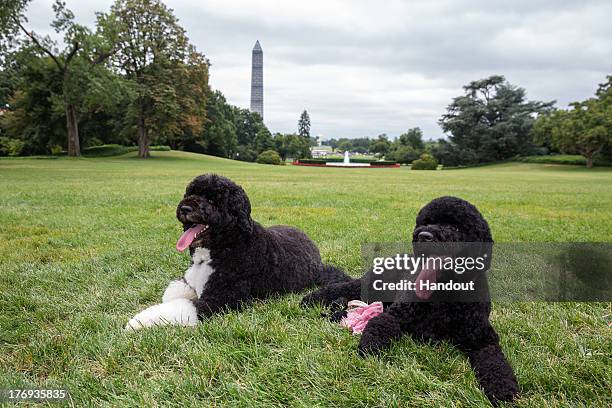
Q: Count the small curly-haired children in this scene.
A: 0